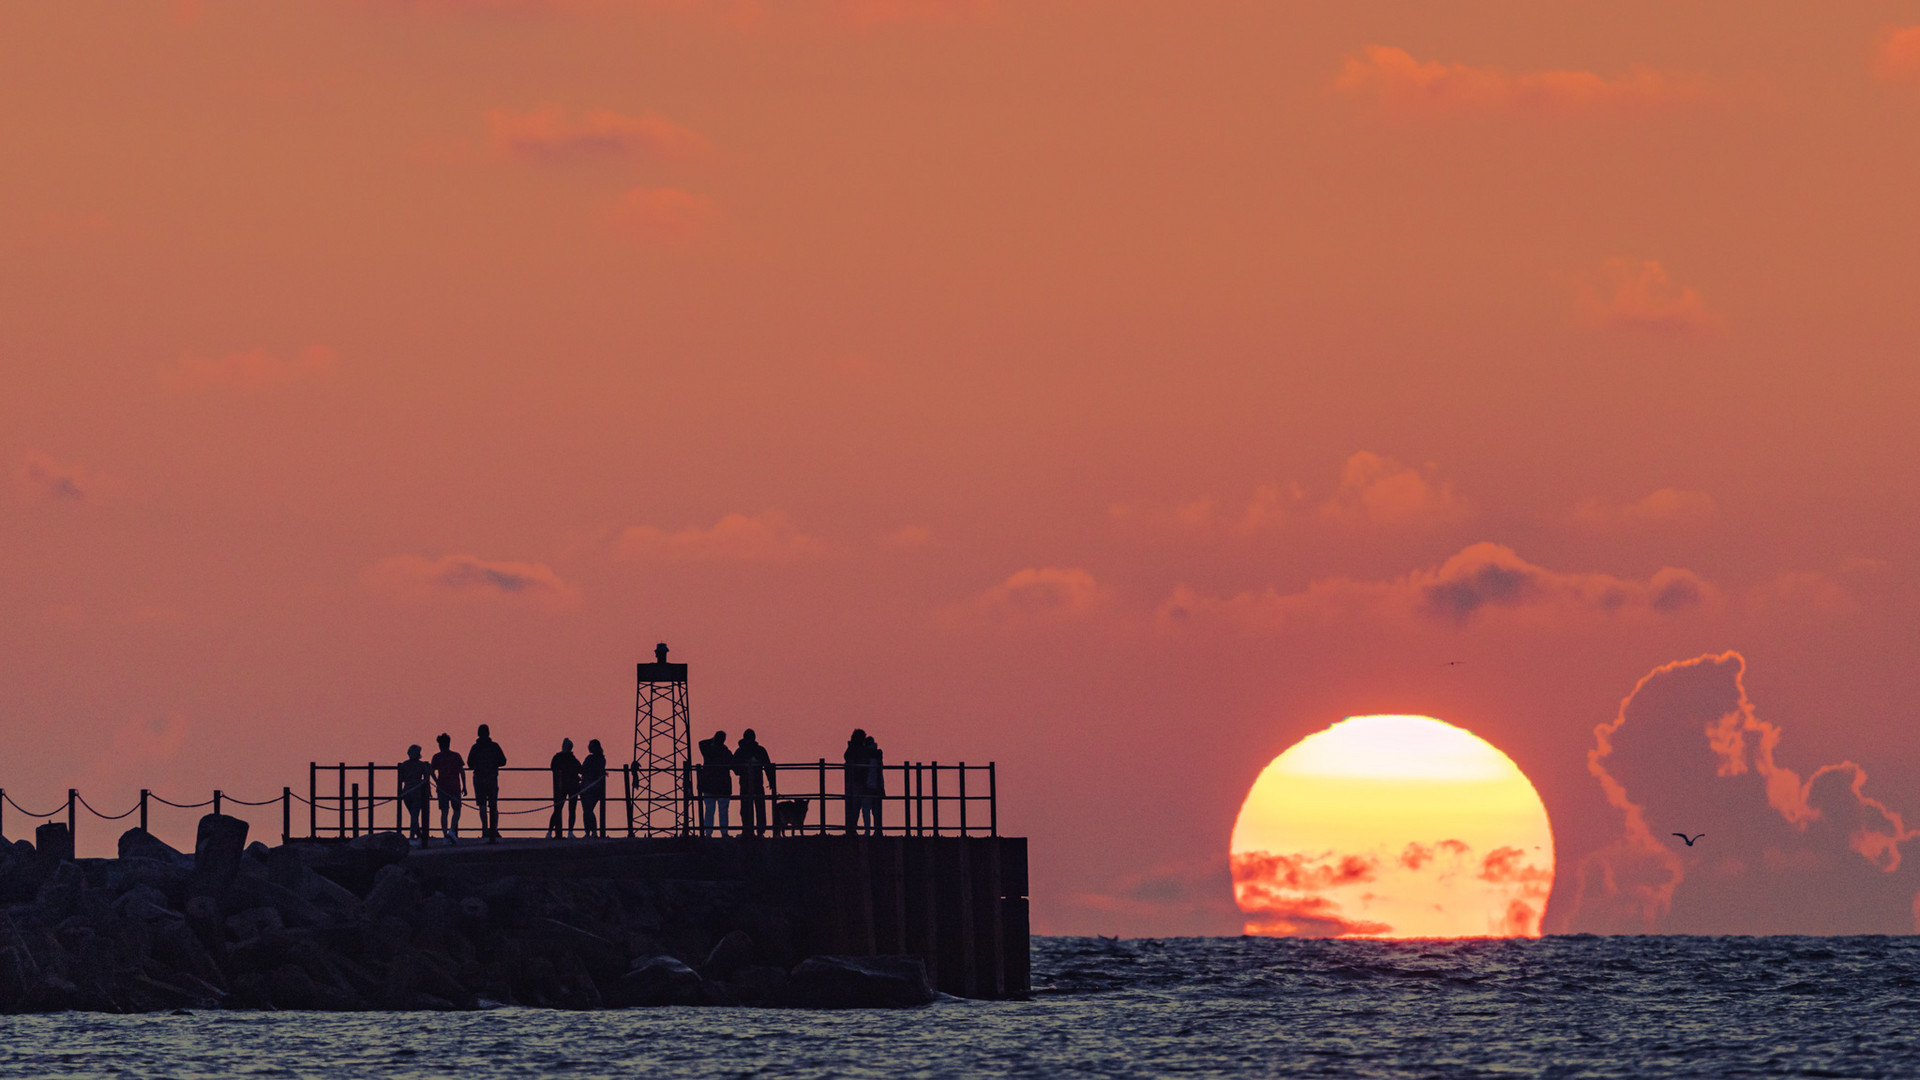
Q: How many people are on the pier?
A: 9